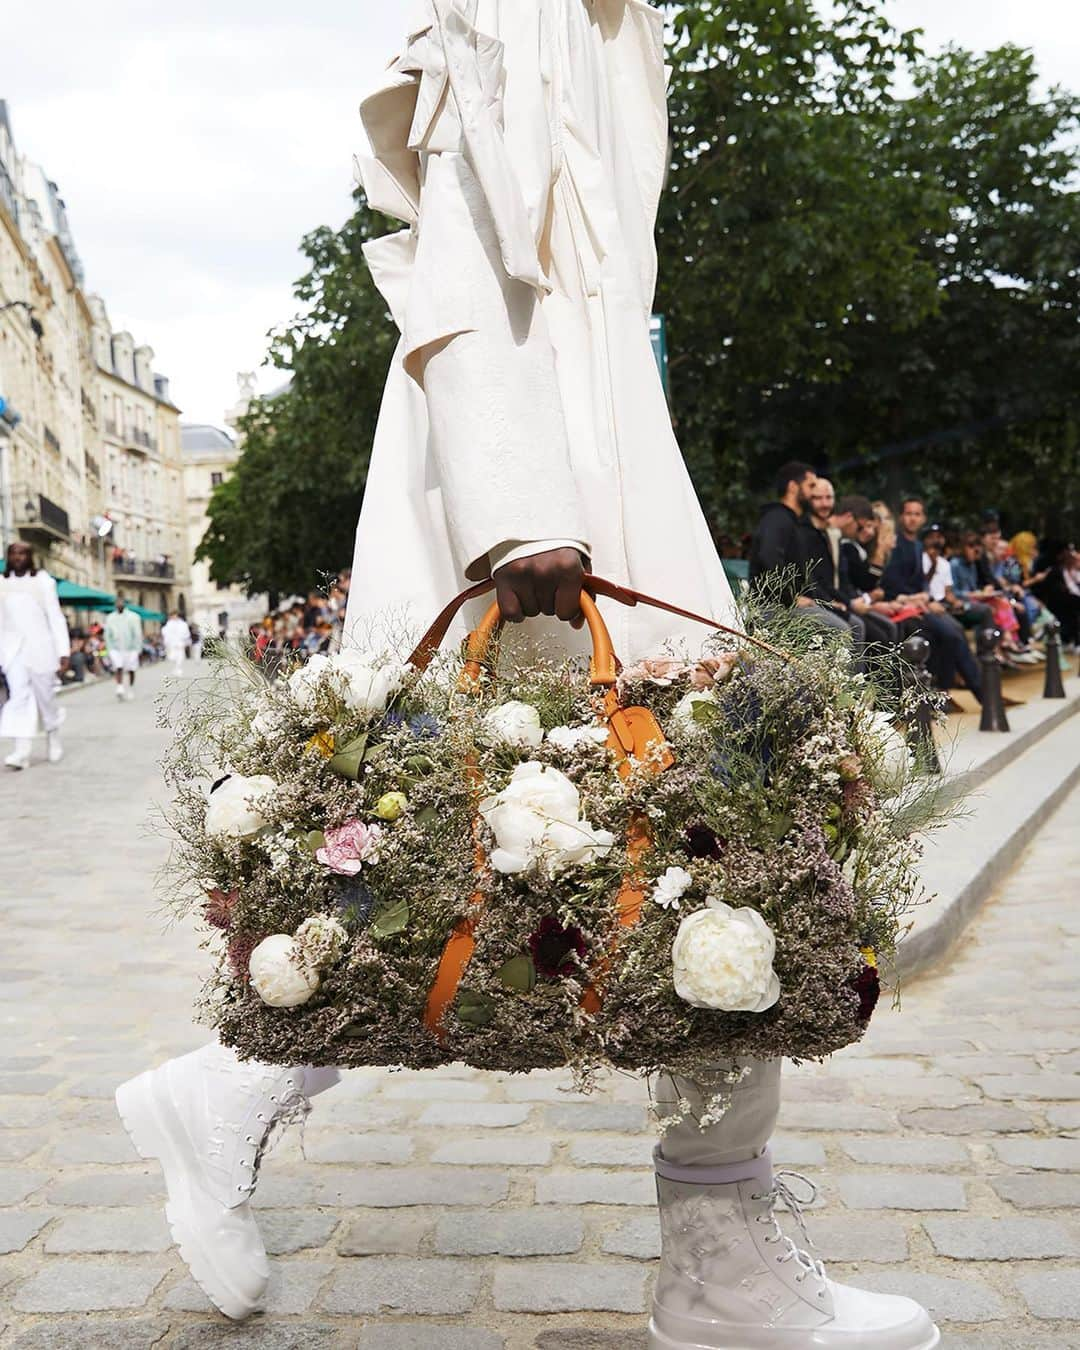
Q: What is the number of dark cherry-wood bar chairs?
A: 0